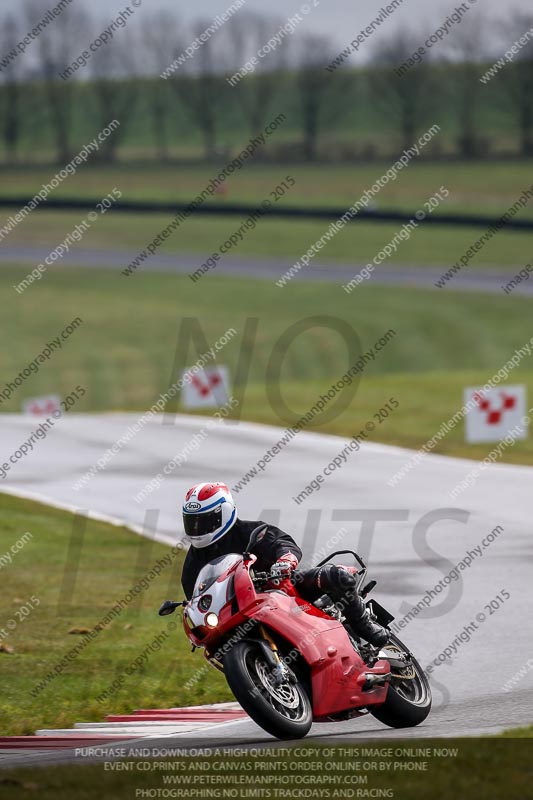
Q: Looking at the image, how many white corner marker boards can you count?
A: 3